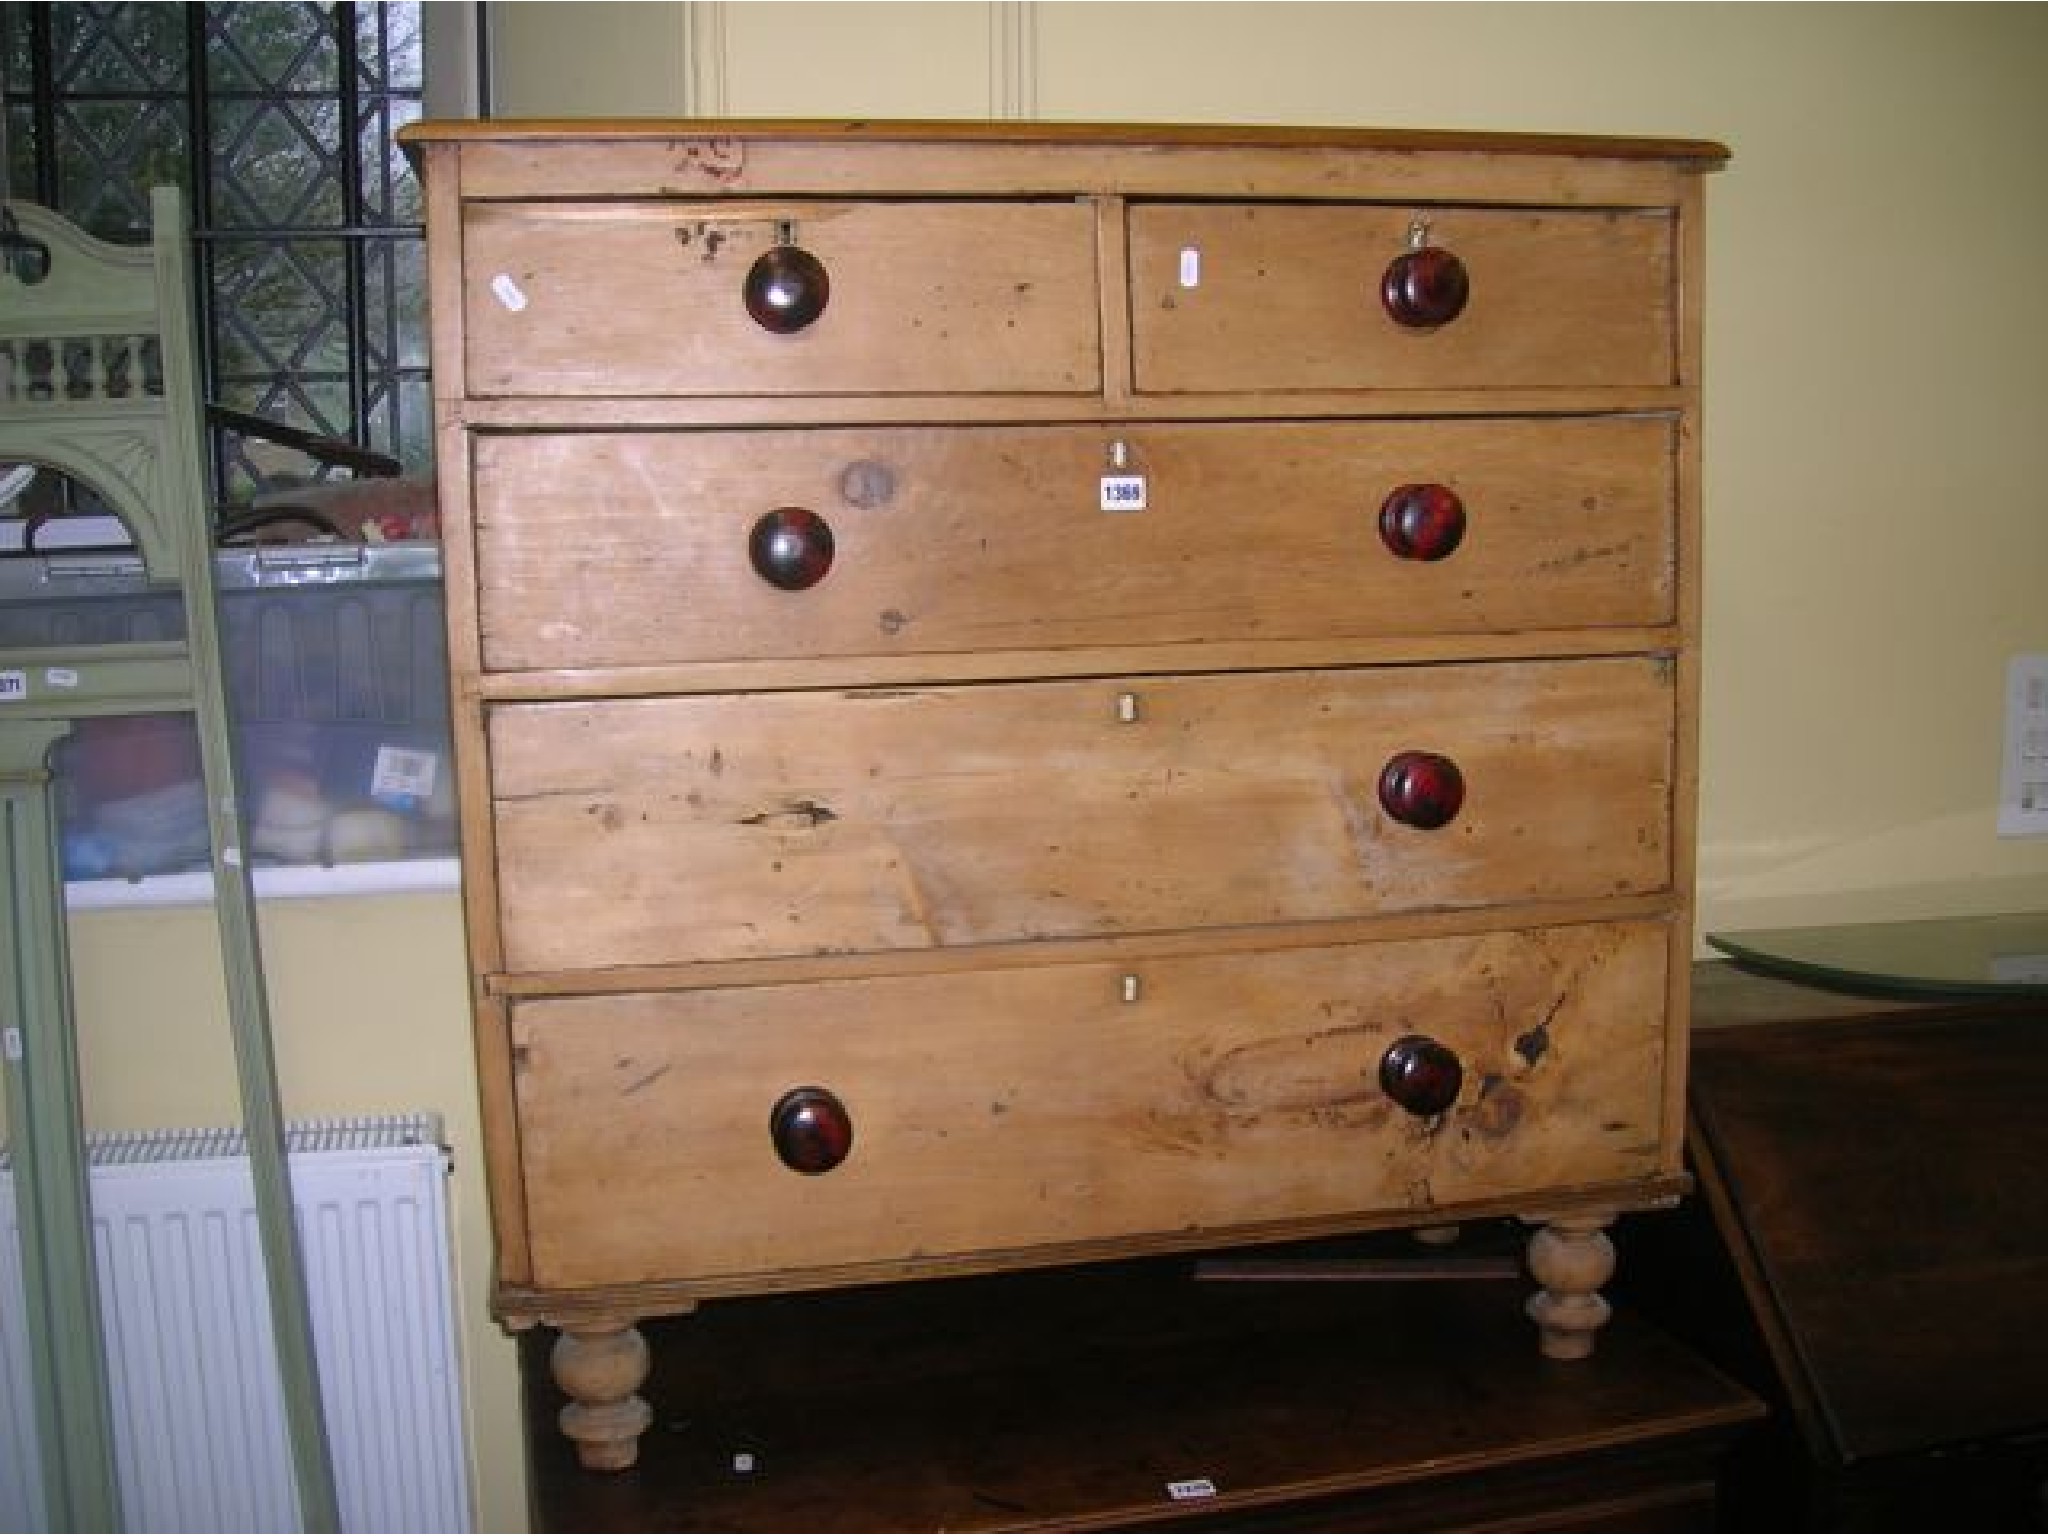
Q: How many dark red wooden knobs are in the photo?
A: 7